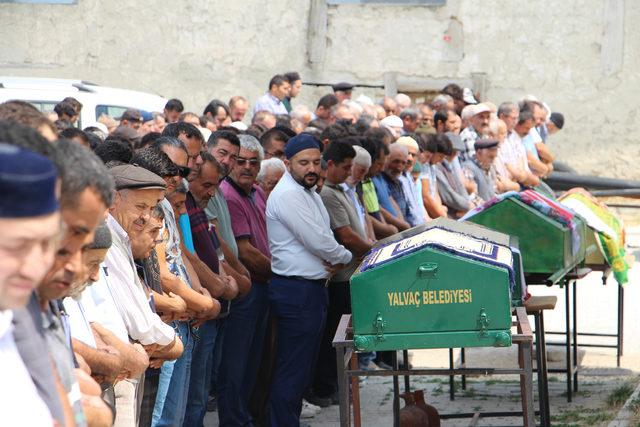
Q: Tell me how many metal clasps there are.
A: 2